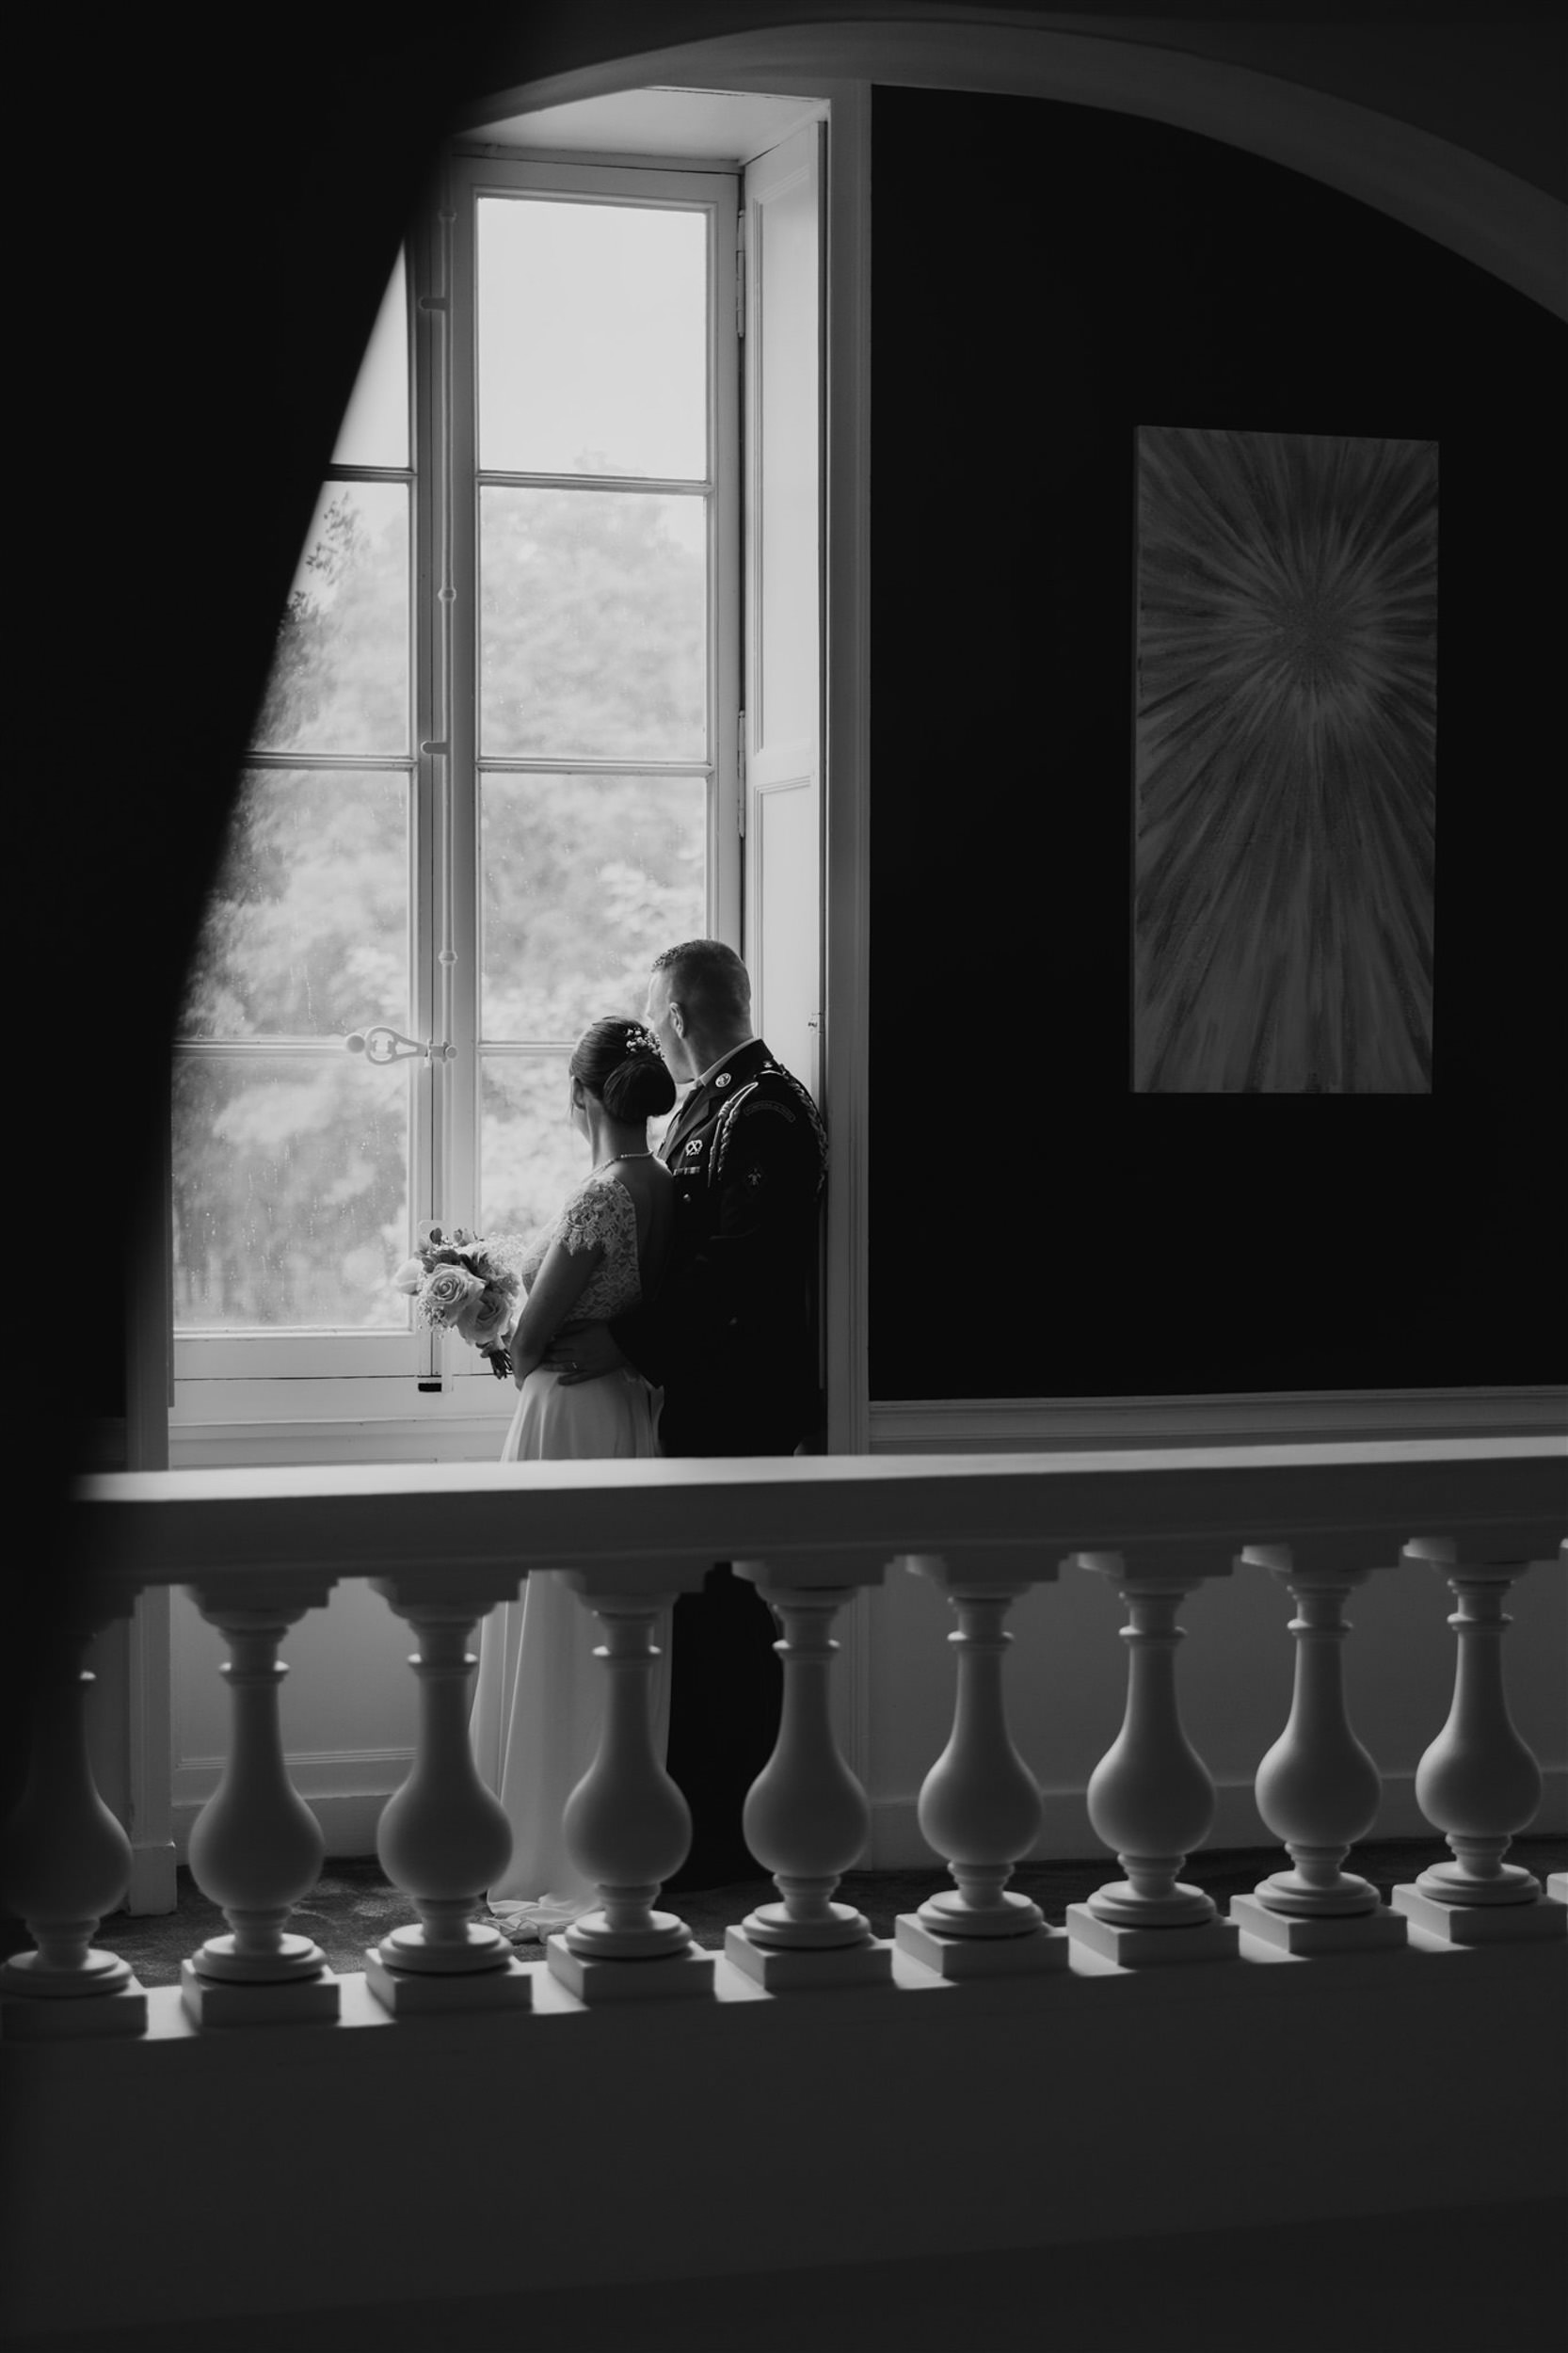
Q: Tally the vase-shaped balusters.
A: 9